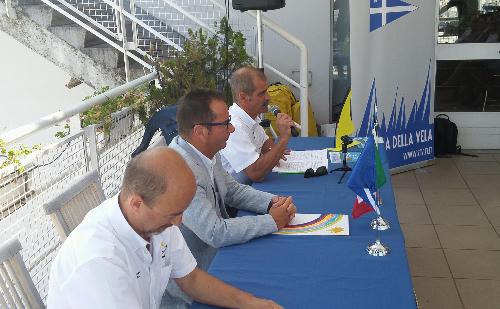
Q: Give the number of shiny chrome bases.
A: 2